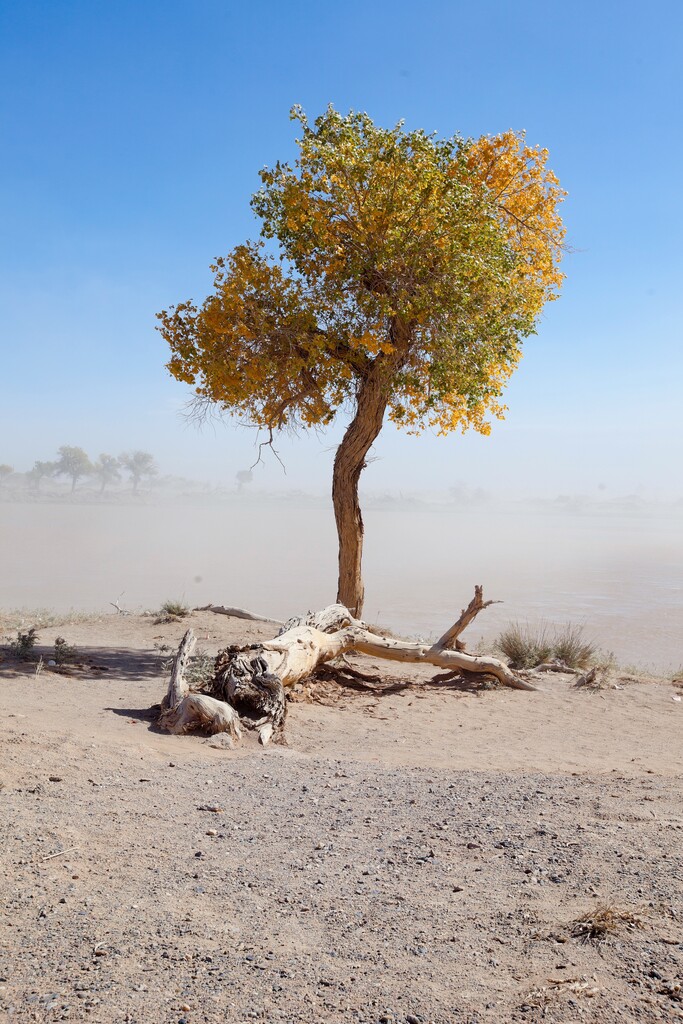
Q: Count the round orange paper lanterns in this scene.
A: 0